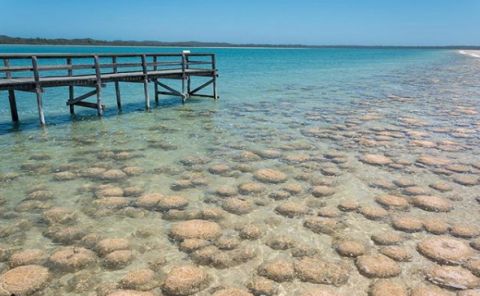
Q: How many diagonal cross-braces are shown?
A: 3